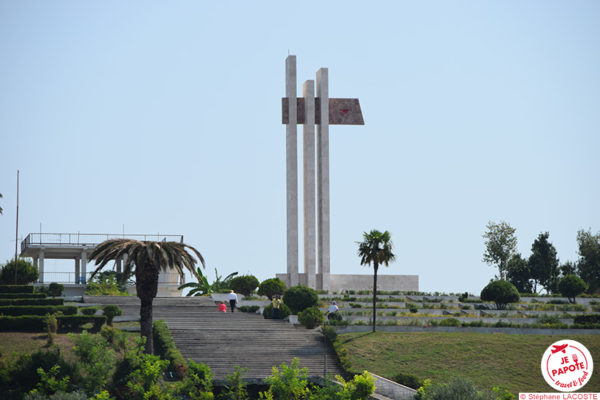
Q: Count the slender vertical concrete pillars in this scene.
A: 3